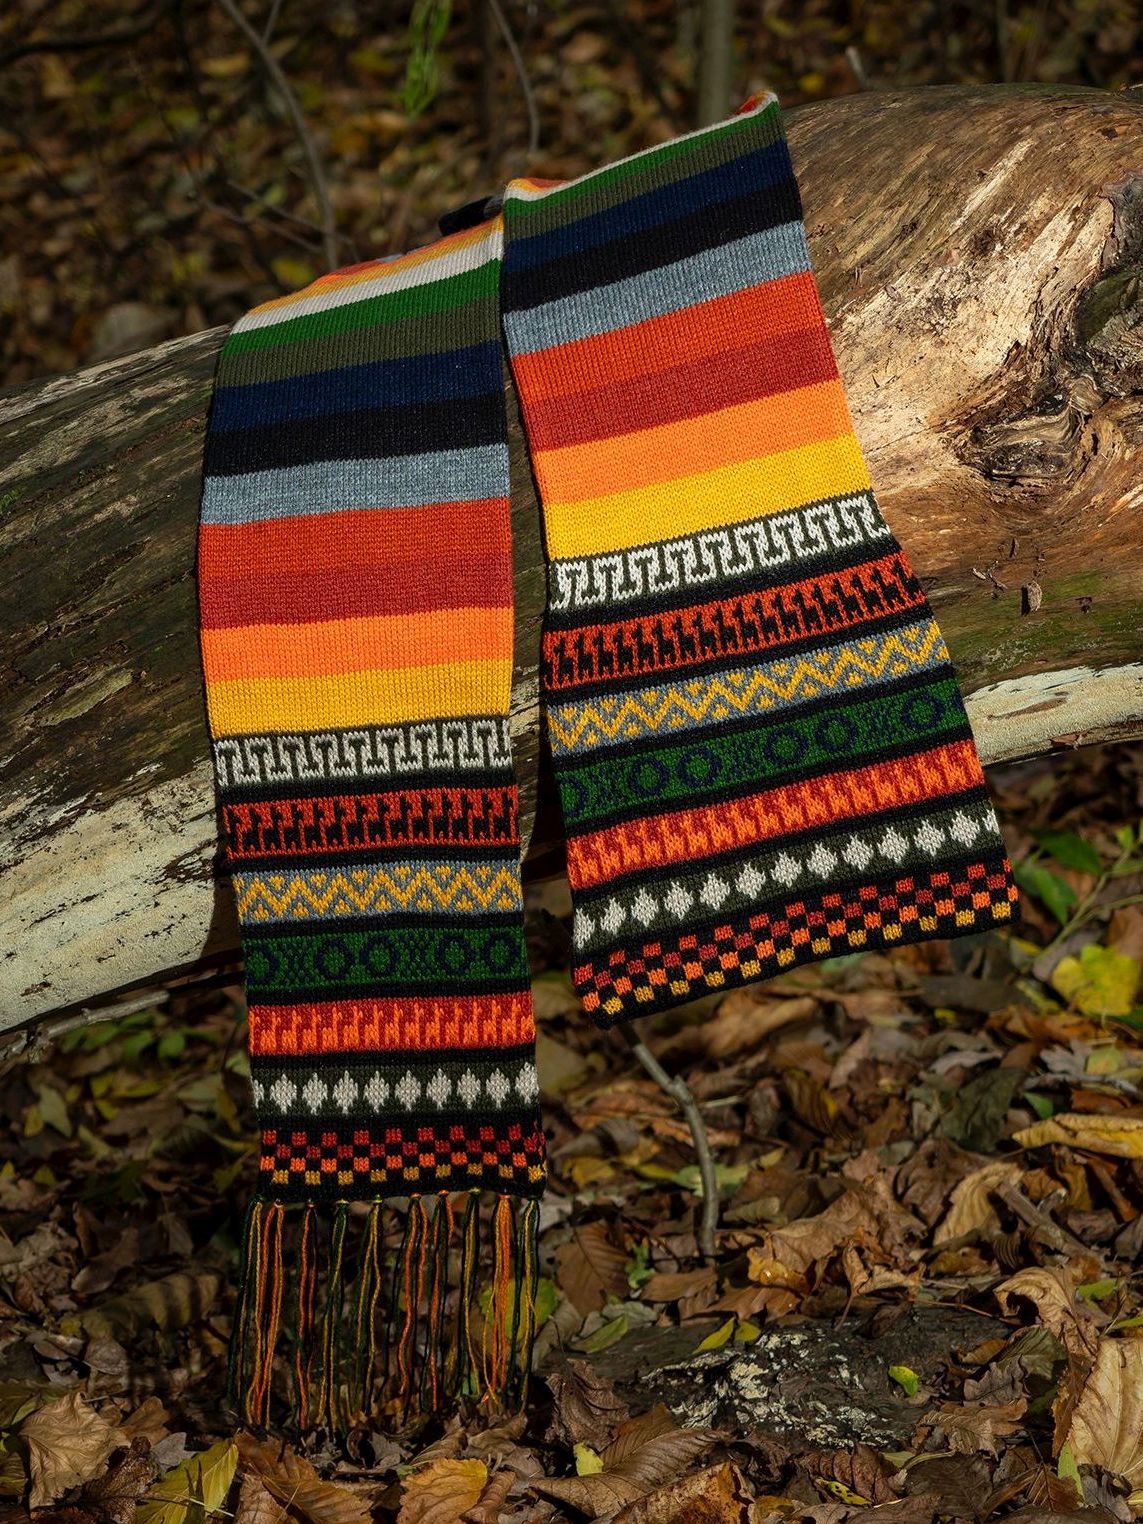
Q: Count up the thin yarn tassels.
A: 10